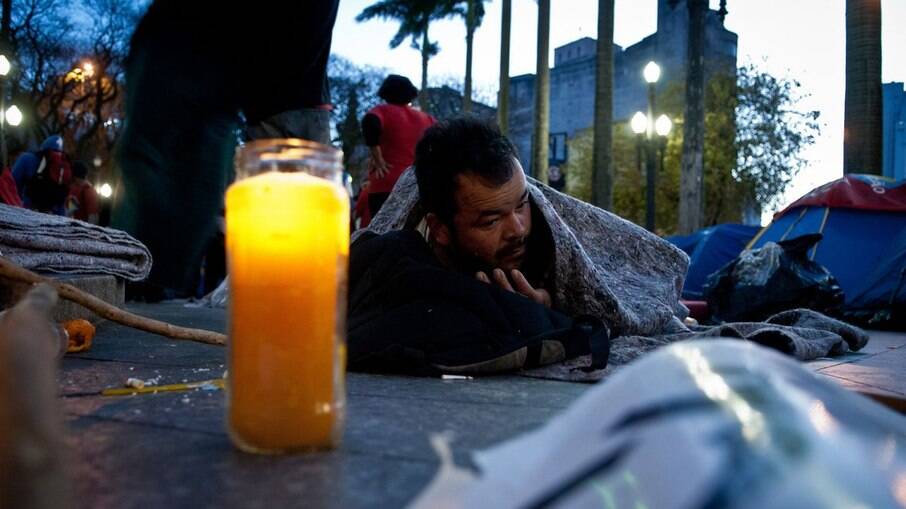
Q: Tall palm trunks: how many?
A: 7